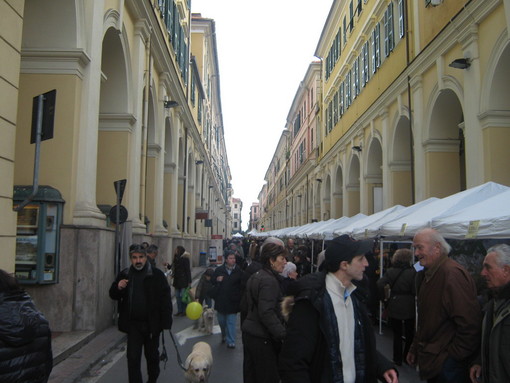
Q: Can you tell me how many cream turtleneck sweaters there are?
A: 1